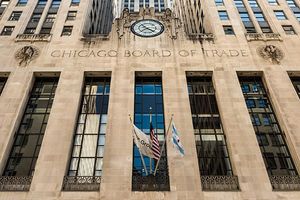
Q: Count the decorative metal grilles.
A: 5